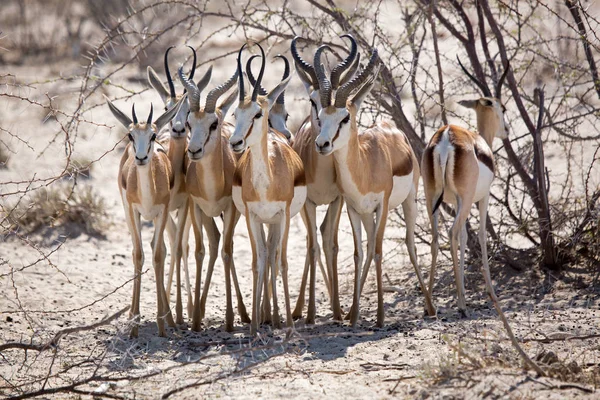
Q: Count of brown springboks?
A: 8